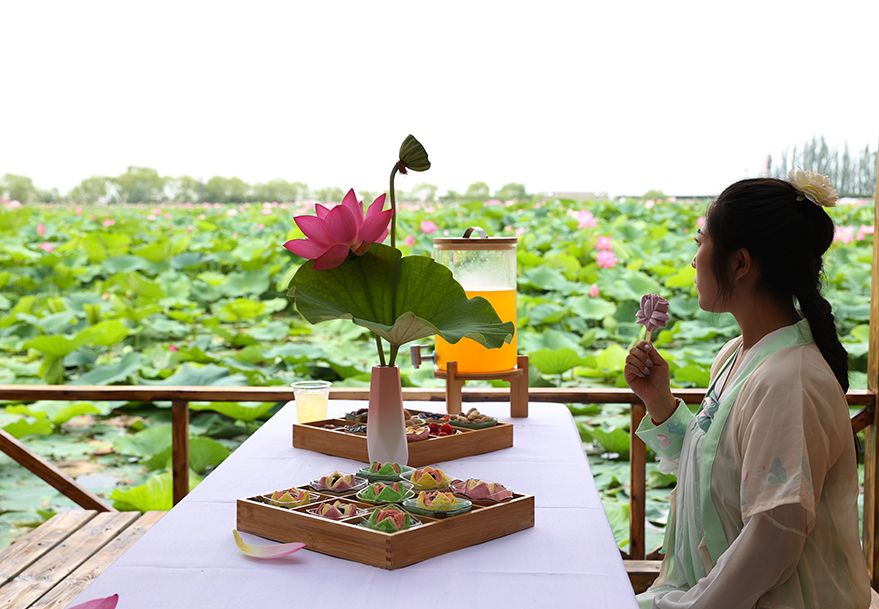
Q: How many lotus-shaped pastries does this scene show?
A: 9